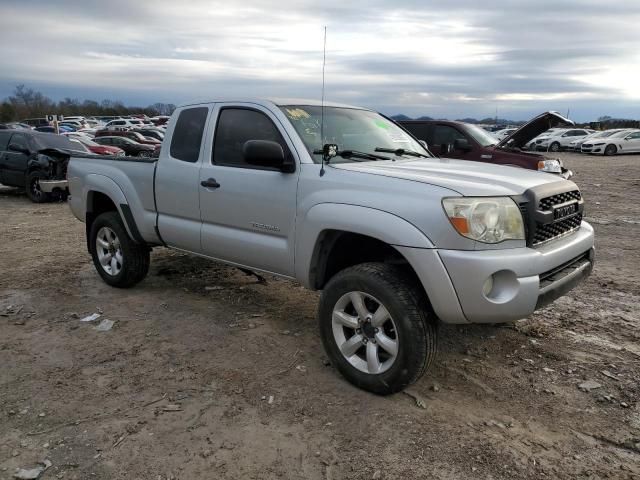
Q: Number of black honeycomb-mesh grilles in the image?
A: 1